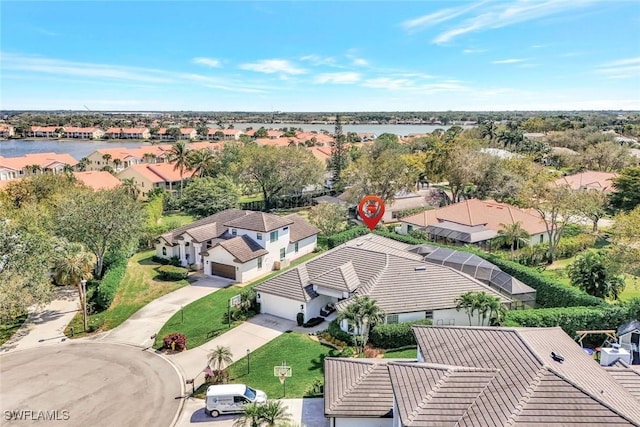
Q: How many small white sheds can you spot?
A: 1